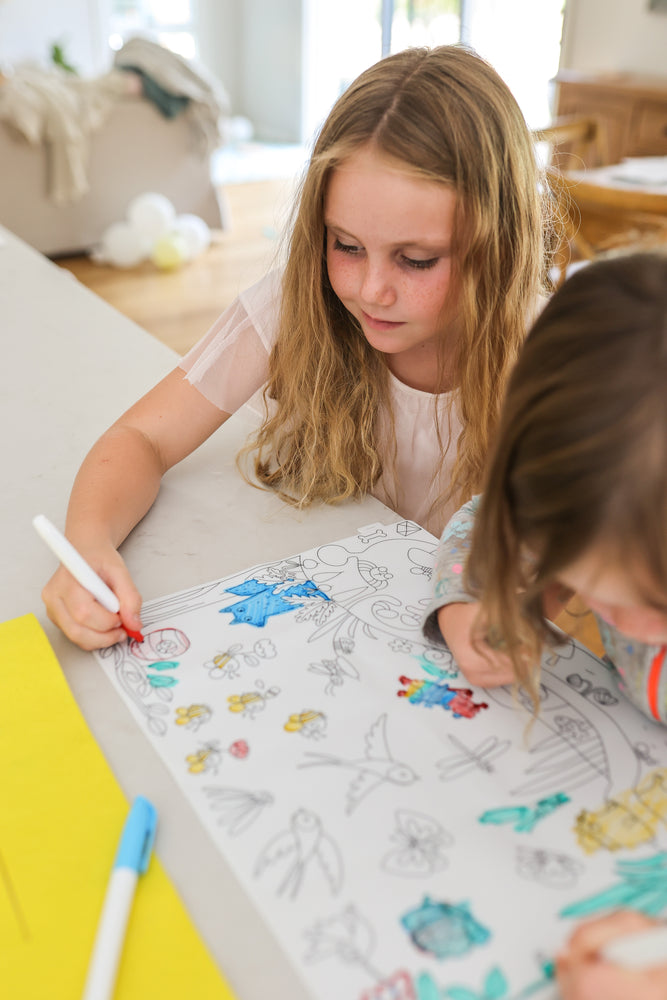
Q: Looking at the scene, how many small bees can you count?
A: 5